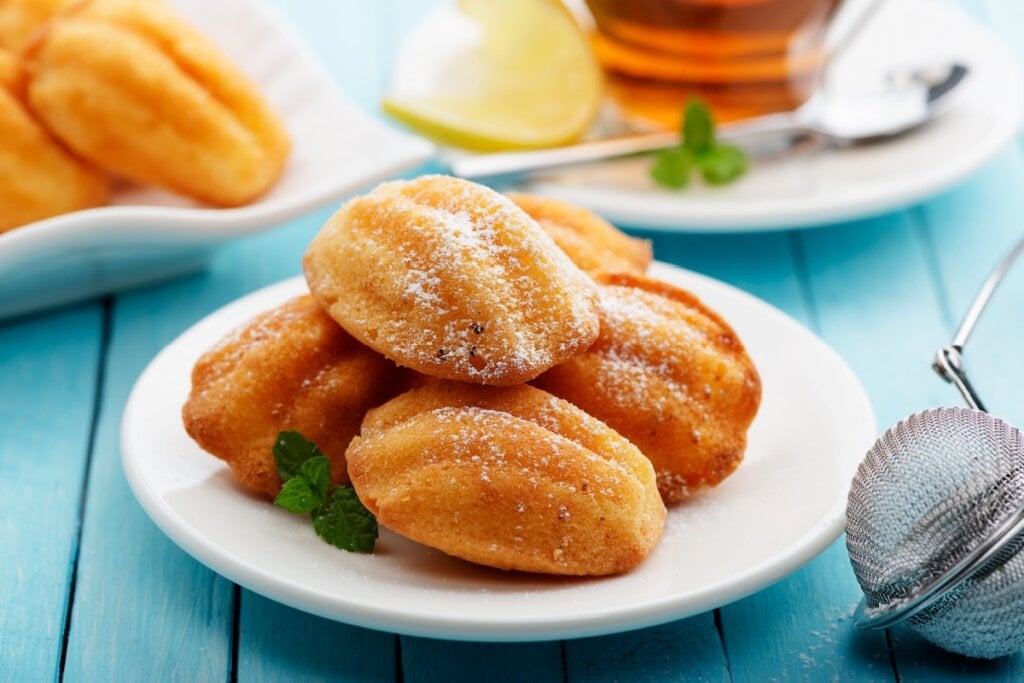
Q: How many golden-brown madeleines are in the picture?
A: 8